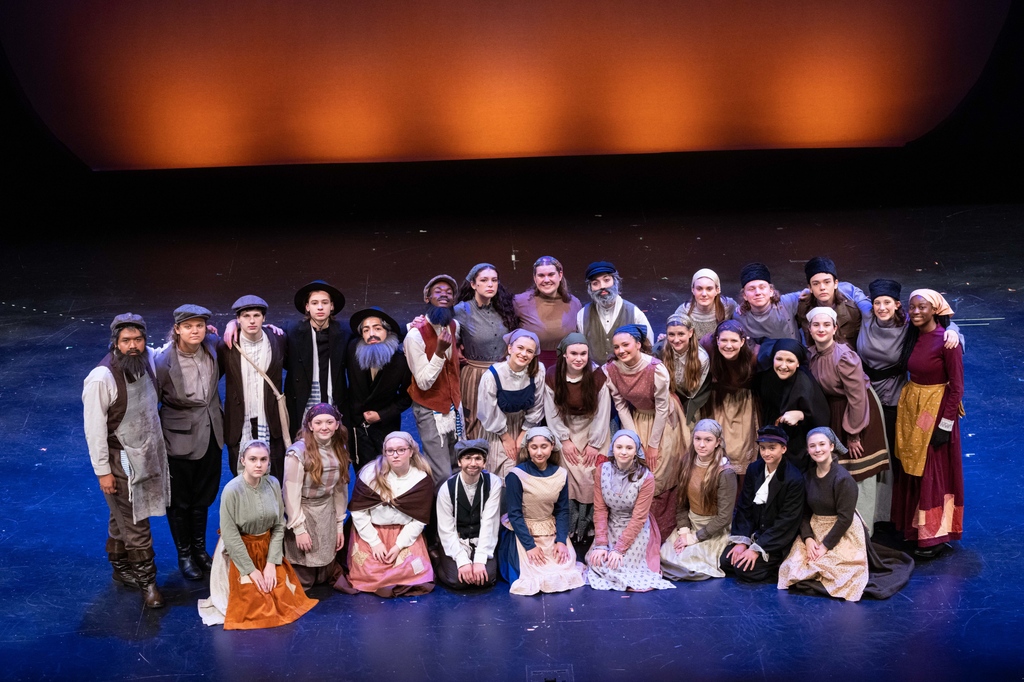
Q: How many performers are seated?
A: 9